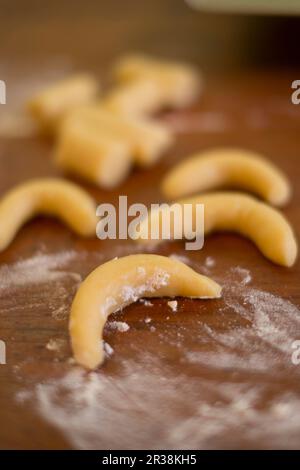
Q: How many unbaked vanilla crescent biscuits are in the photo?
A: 4